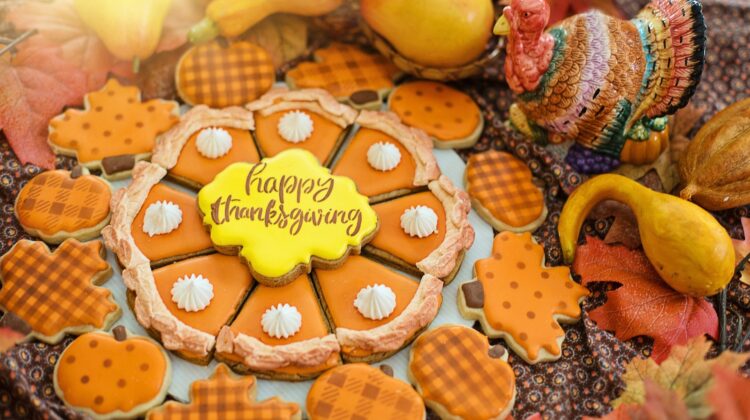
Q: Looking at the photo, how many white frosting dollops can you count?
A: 8